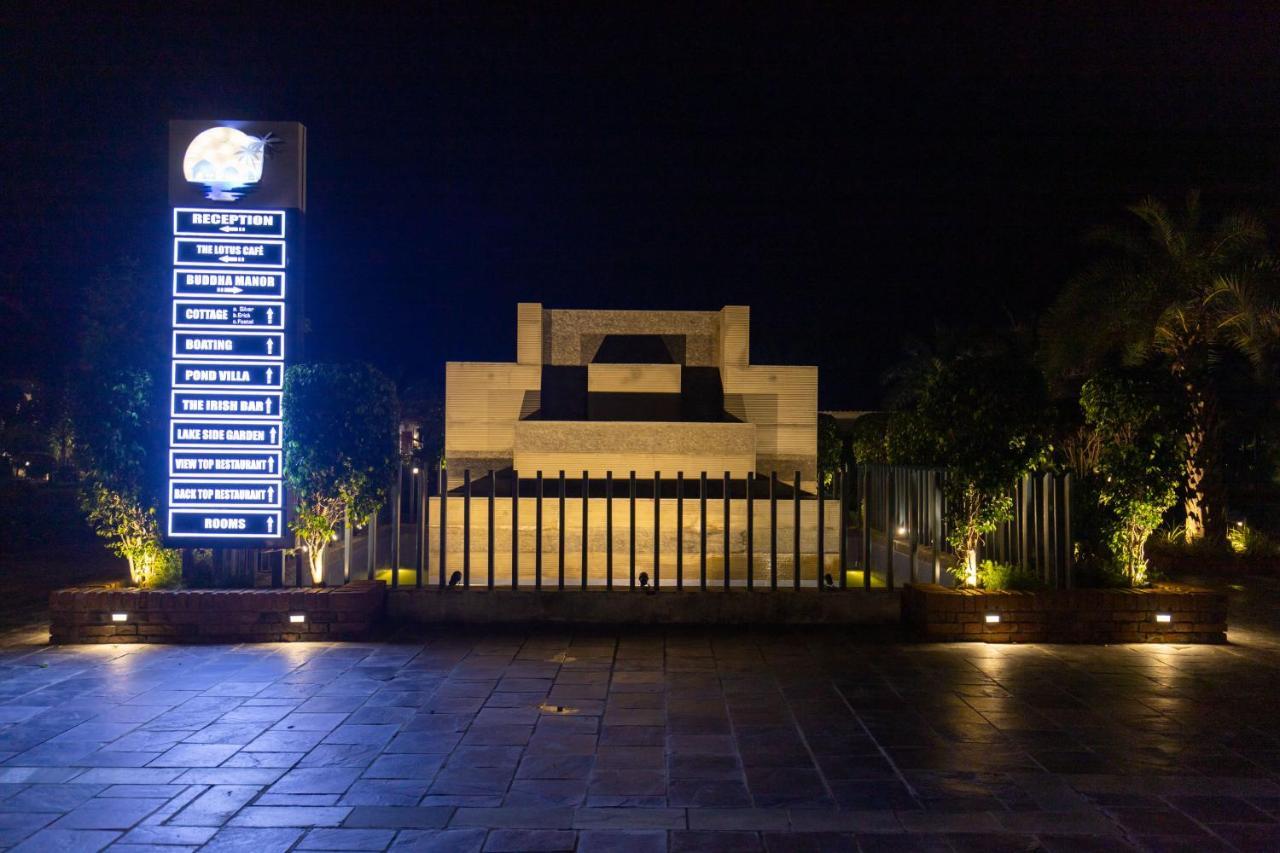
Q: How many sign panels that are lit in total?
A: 11